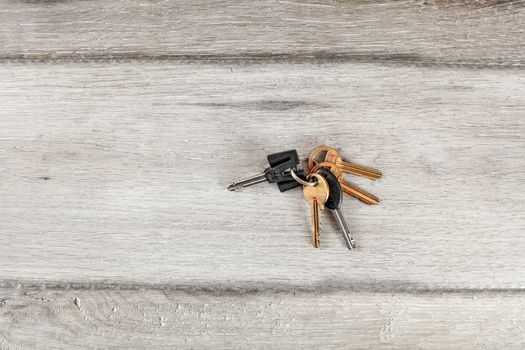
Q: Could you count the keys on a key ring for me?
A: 5